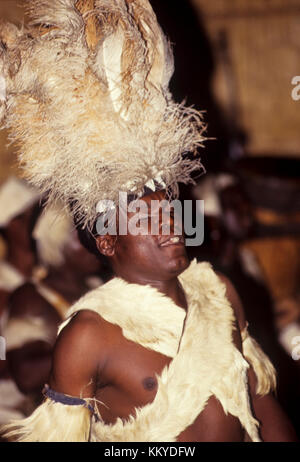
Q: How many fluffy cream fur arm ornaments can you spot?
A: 2